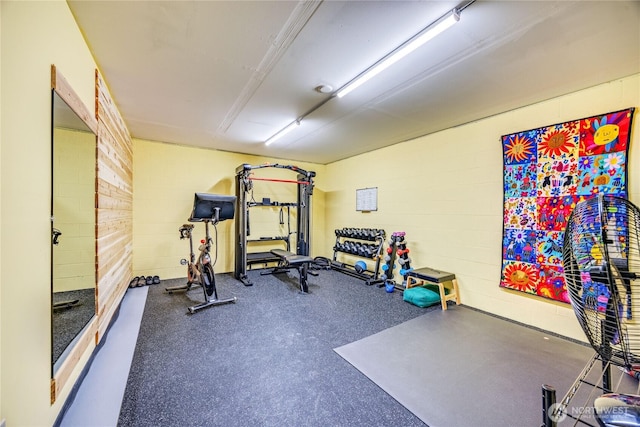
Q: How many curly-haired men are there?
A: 0